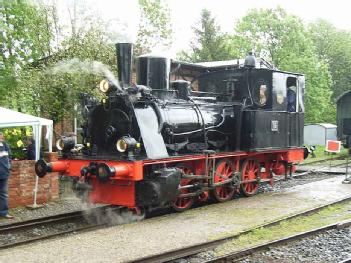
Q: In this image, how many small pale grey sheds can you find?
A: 1